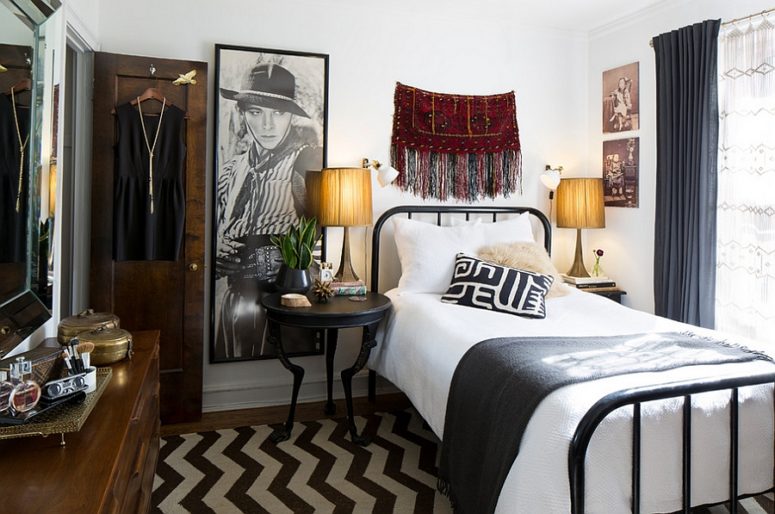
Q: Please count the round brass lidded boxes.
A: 2